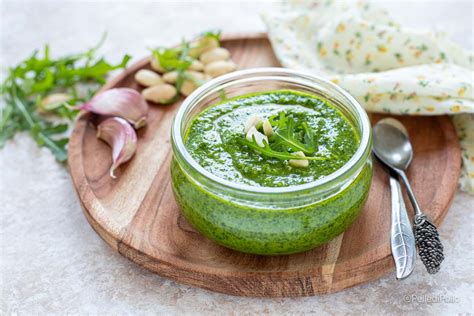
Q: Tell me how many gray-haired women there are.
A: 0